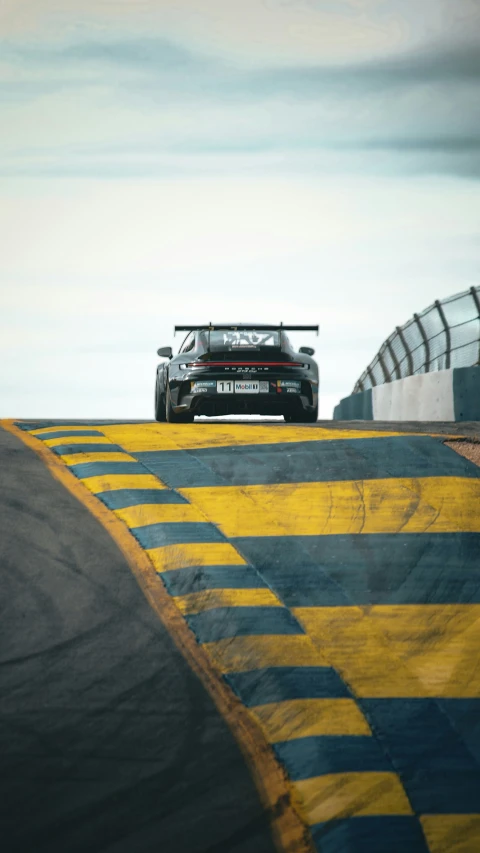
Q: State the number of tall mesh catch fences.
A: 1